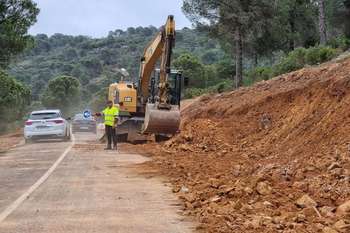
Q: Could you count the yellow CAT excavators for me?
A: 1